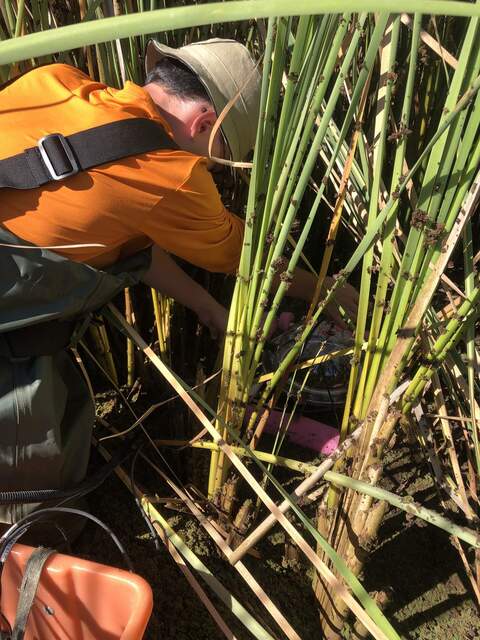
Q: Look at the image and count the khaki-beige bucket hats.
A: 1